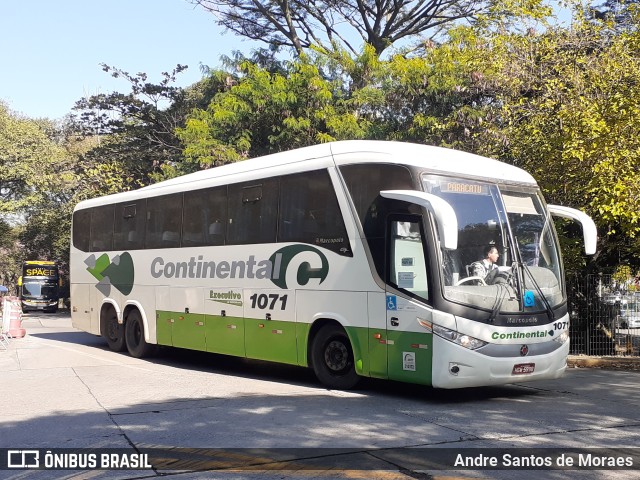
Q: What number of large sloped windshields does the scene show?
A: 1